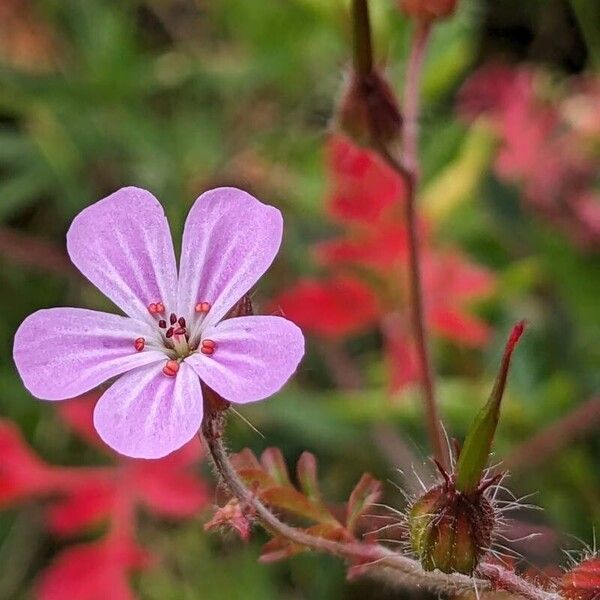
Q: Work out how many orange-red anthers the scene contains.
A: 5